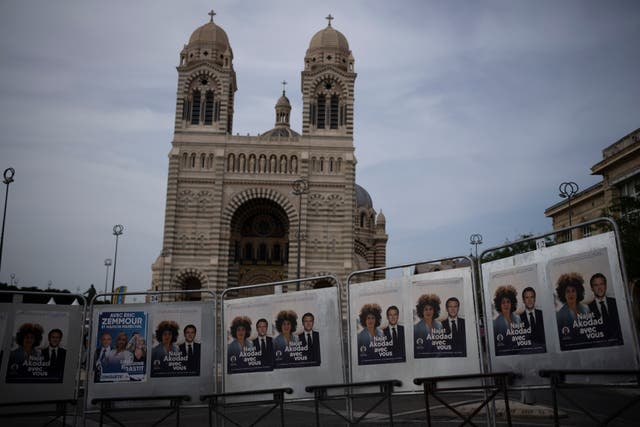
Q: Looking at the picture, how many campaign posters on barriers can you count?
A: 9